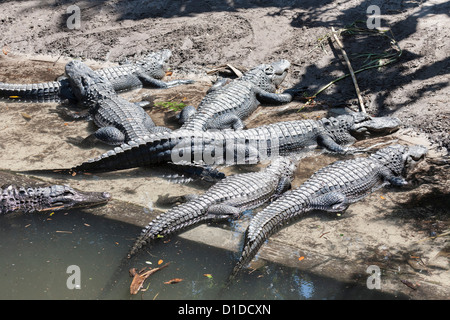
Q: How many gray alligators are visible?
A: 7